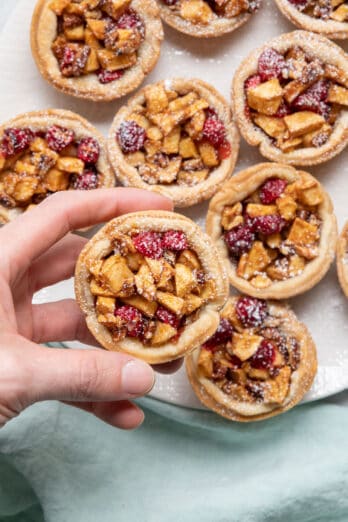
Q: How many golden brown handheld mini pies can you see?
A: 10